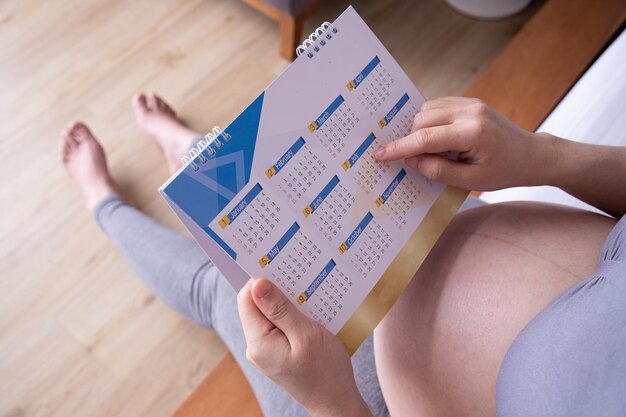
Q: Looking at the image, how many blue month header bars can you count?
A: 11